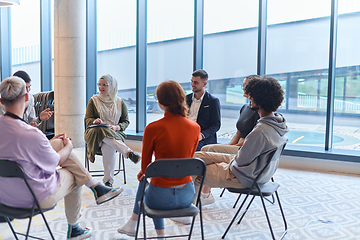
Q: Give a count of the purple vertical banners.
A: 0